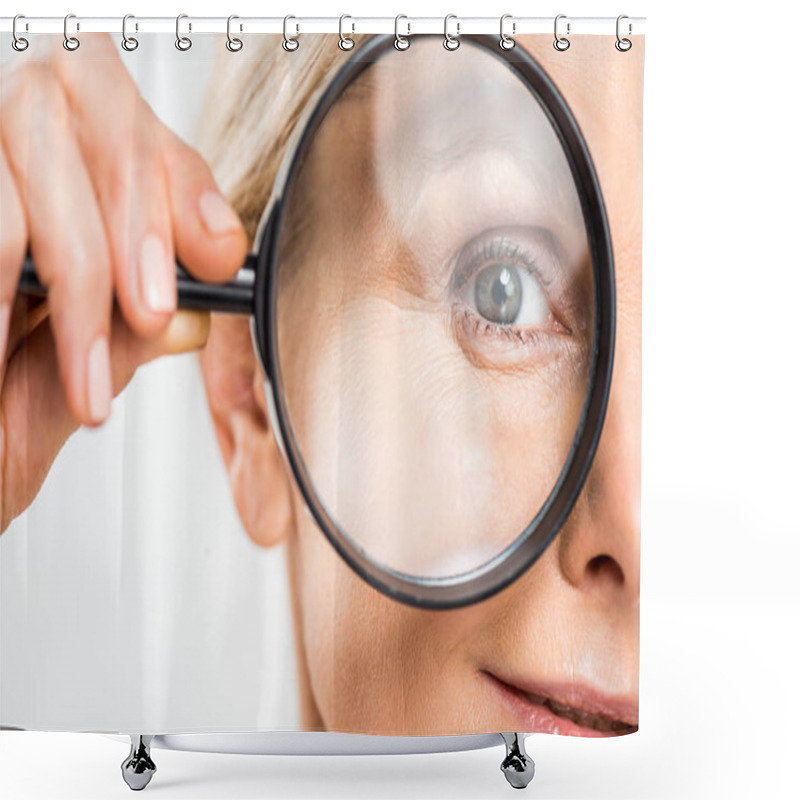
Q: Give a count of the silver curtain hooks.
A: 12